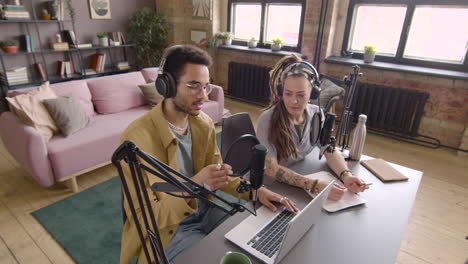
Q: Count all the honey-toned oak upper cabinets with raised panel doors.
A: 0